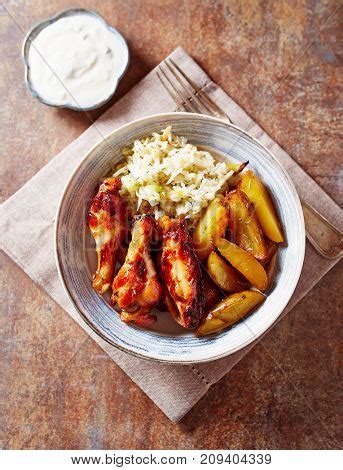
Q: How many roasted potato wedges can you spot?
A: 6